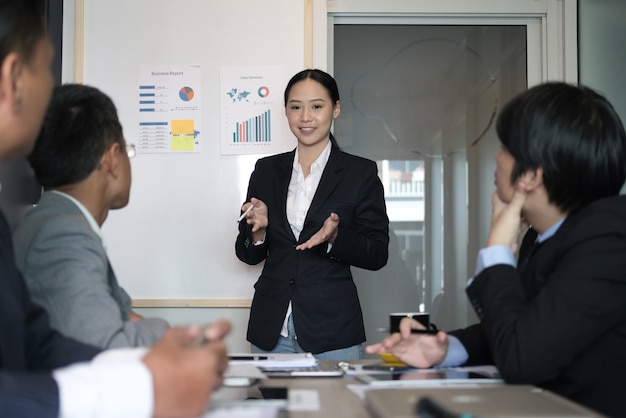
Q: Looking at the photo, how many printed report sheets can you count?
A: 2